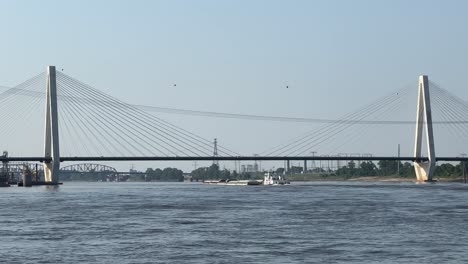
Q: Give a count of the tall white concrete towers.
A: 2